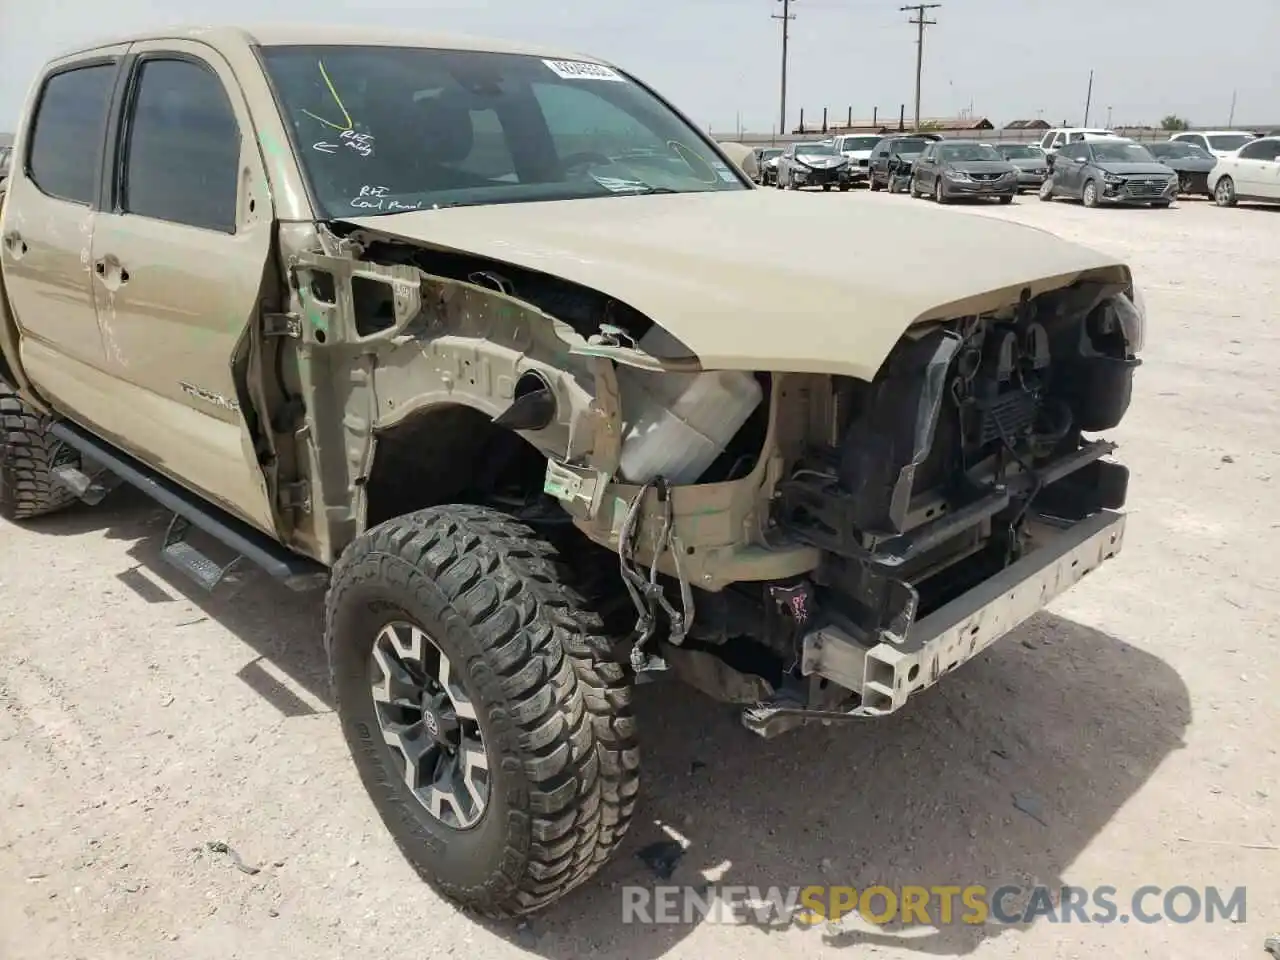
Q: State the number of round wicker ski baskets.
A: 0